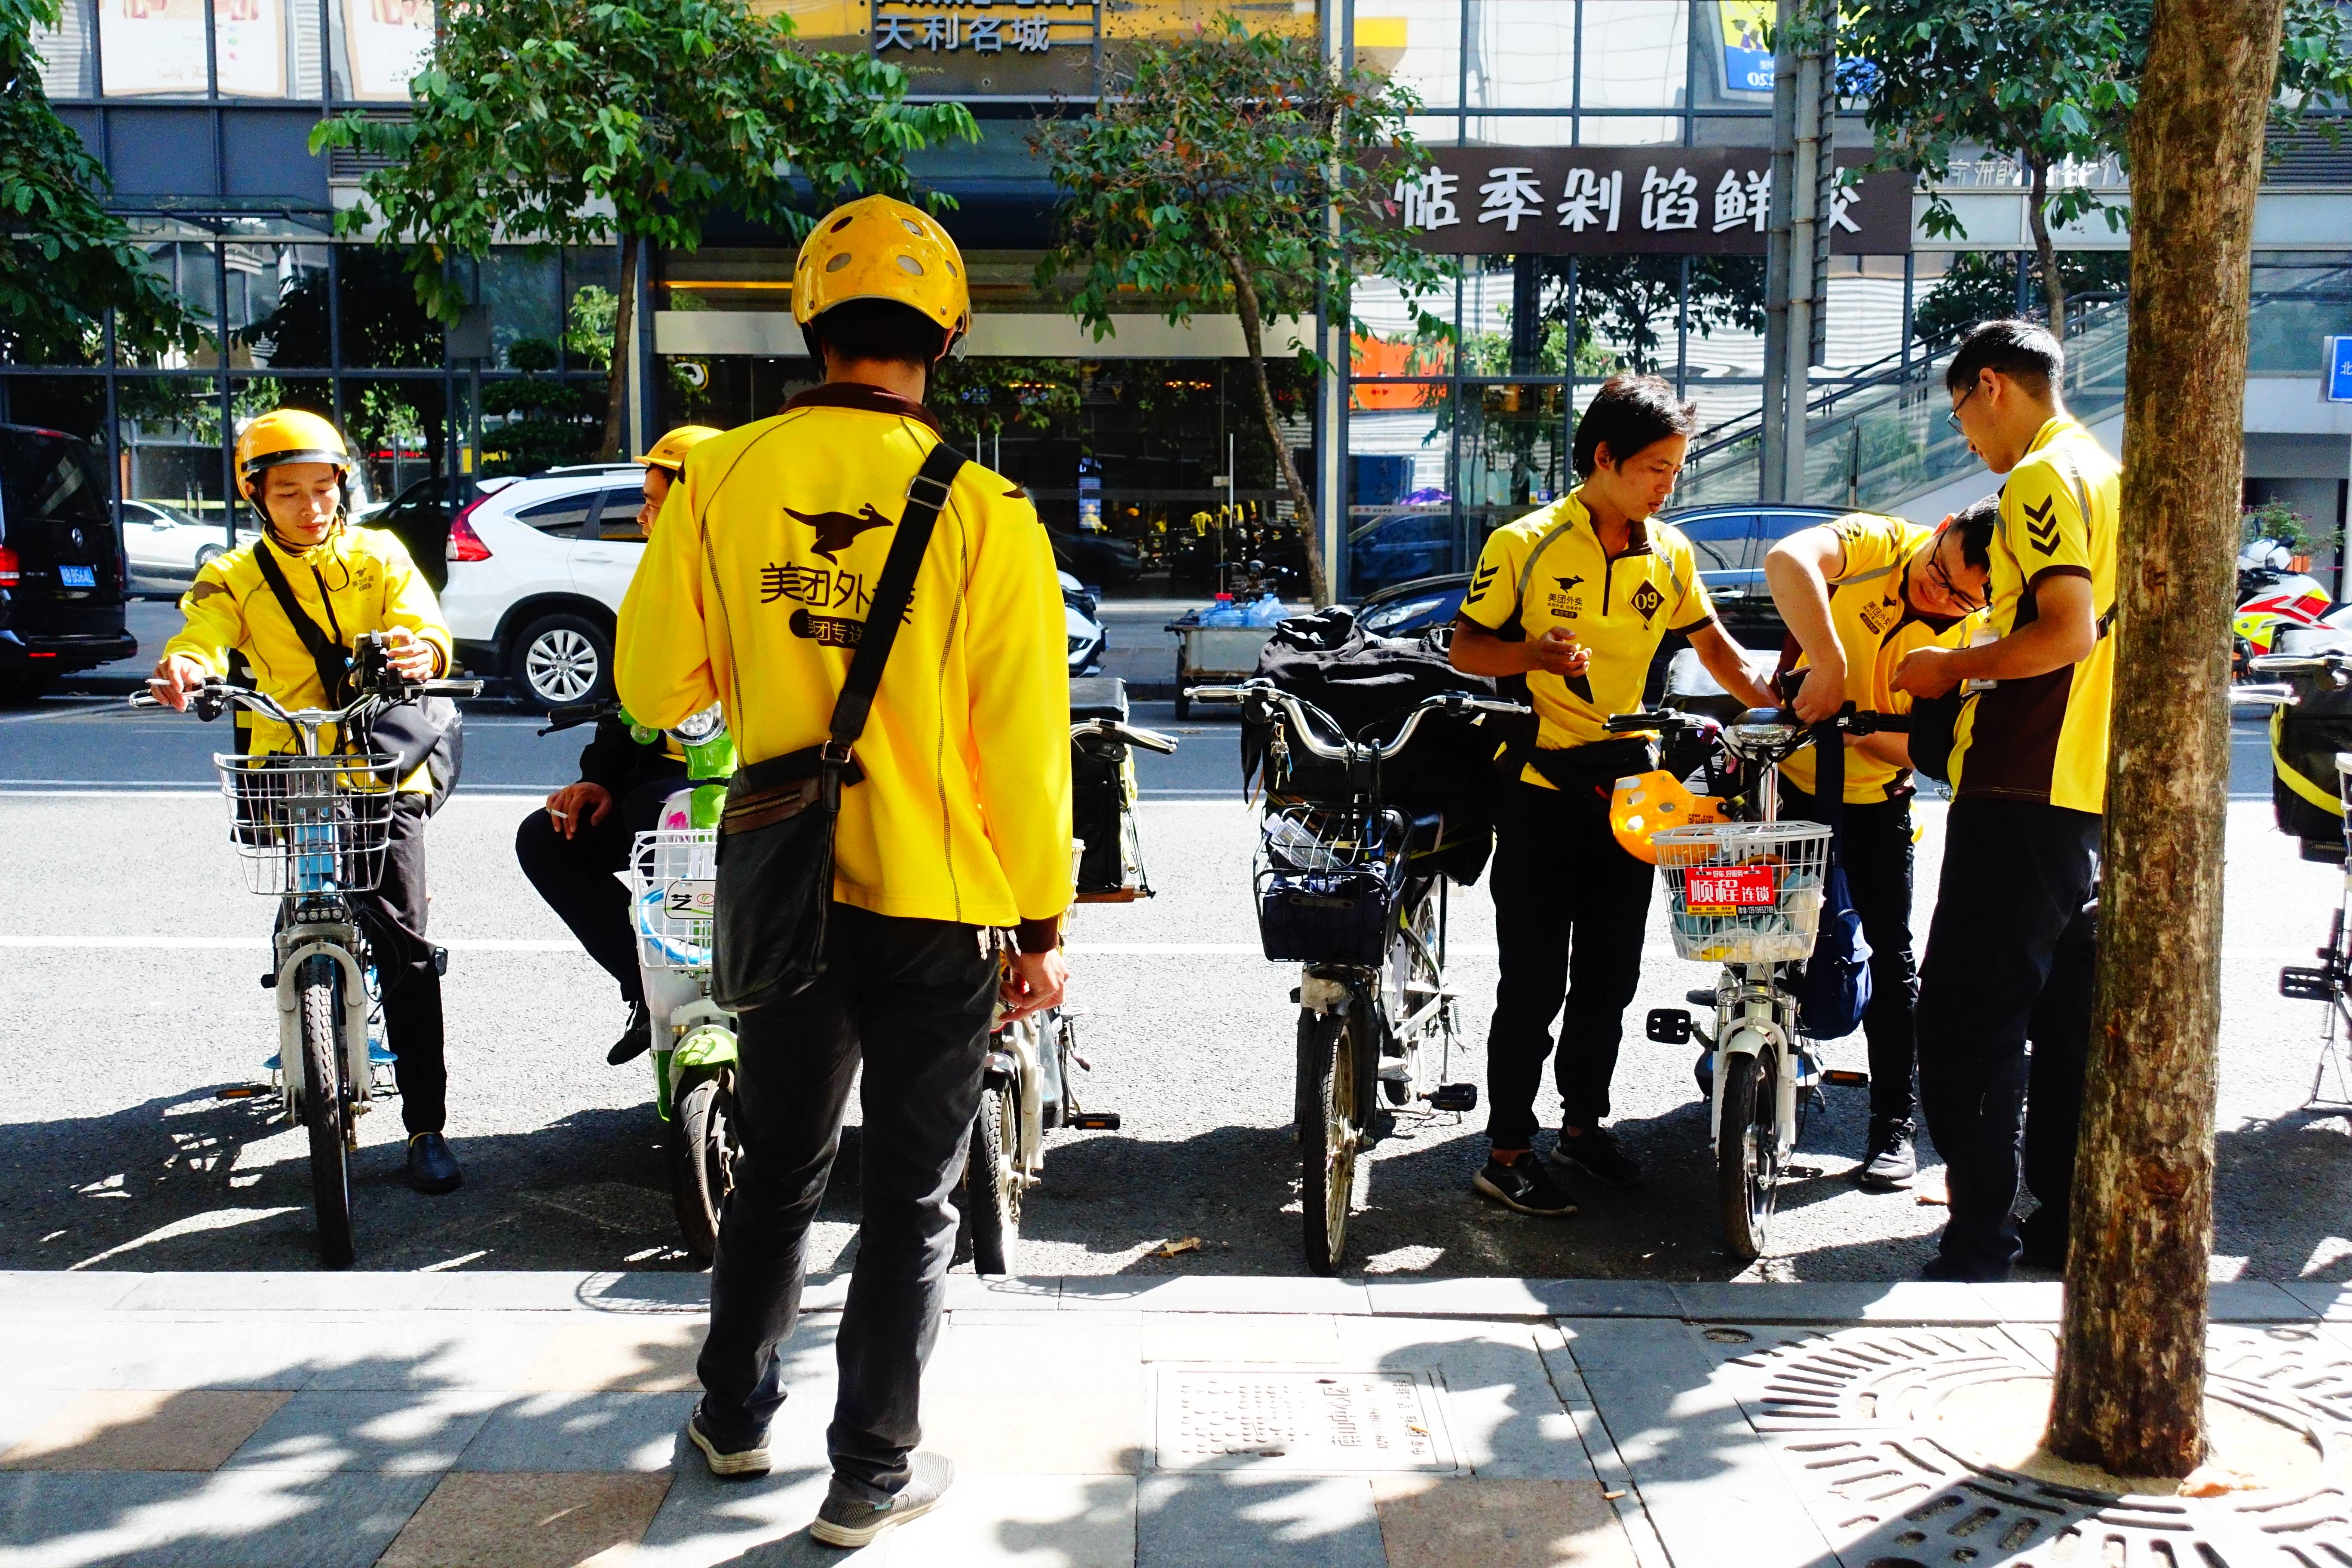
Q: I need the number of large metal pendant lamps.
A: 0